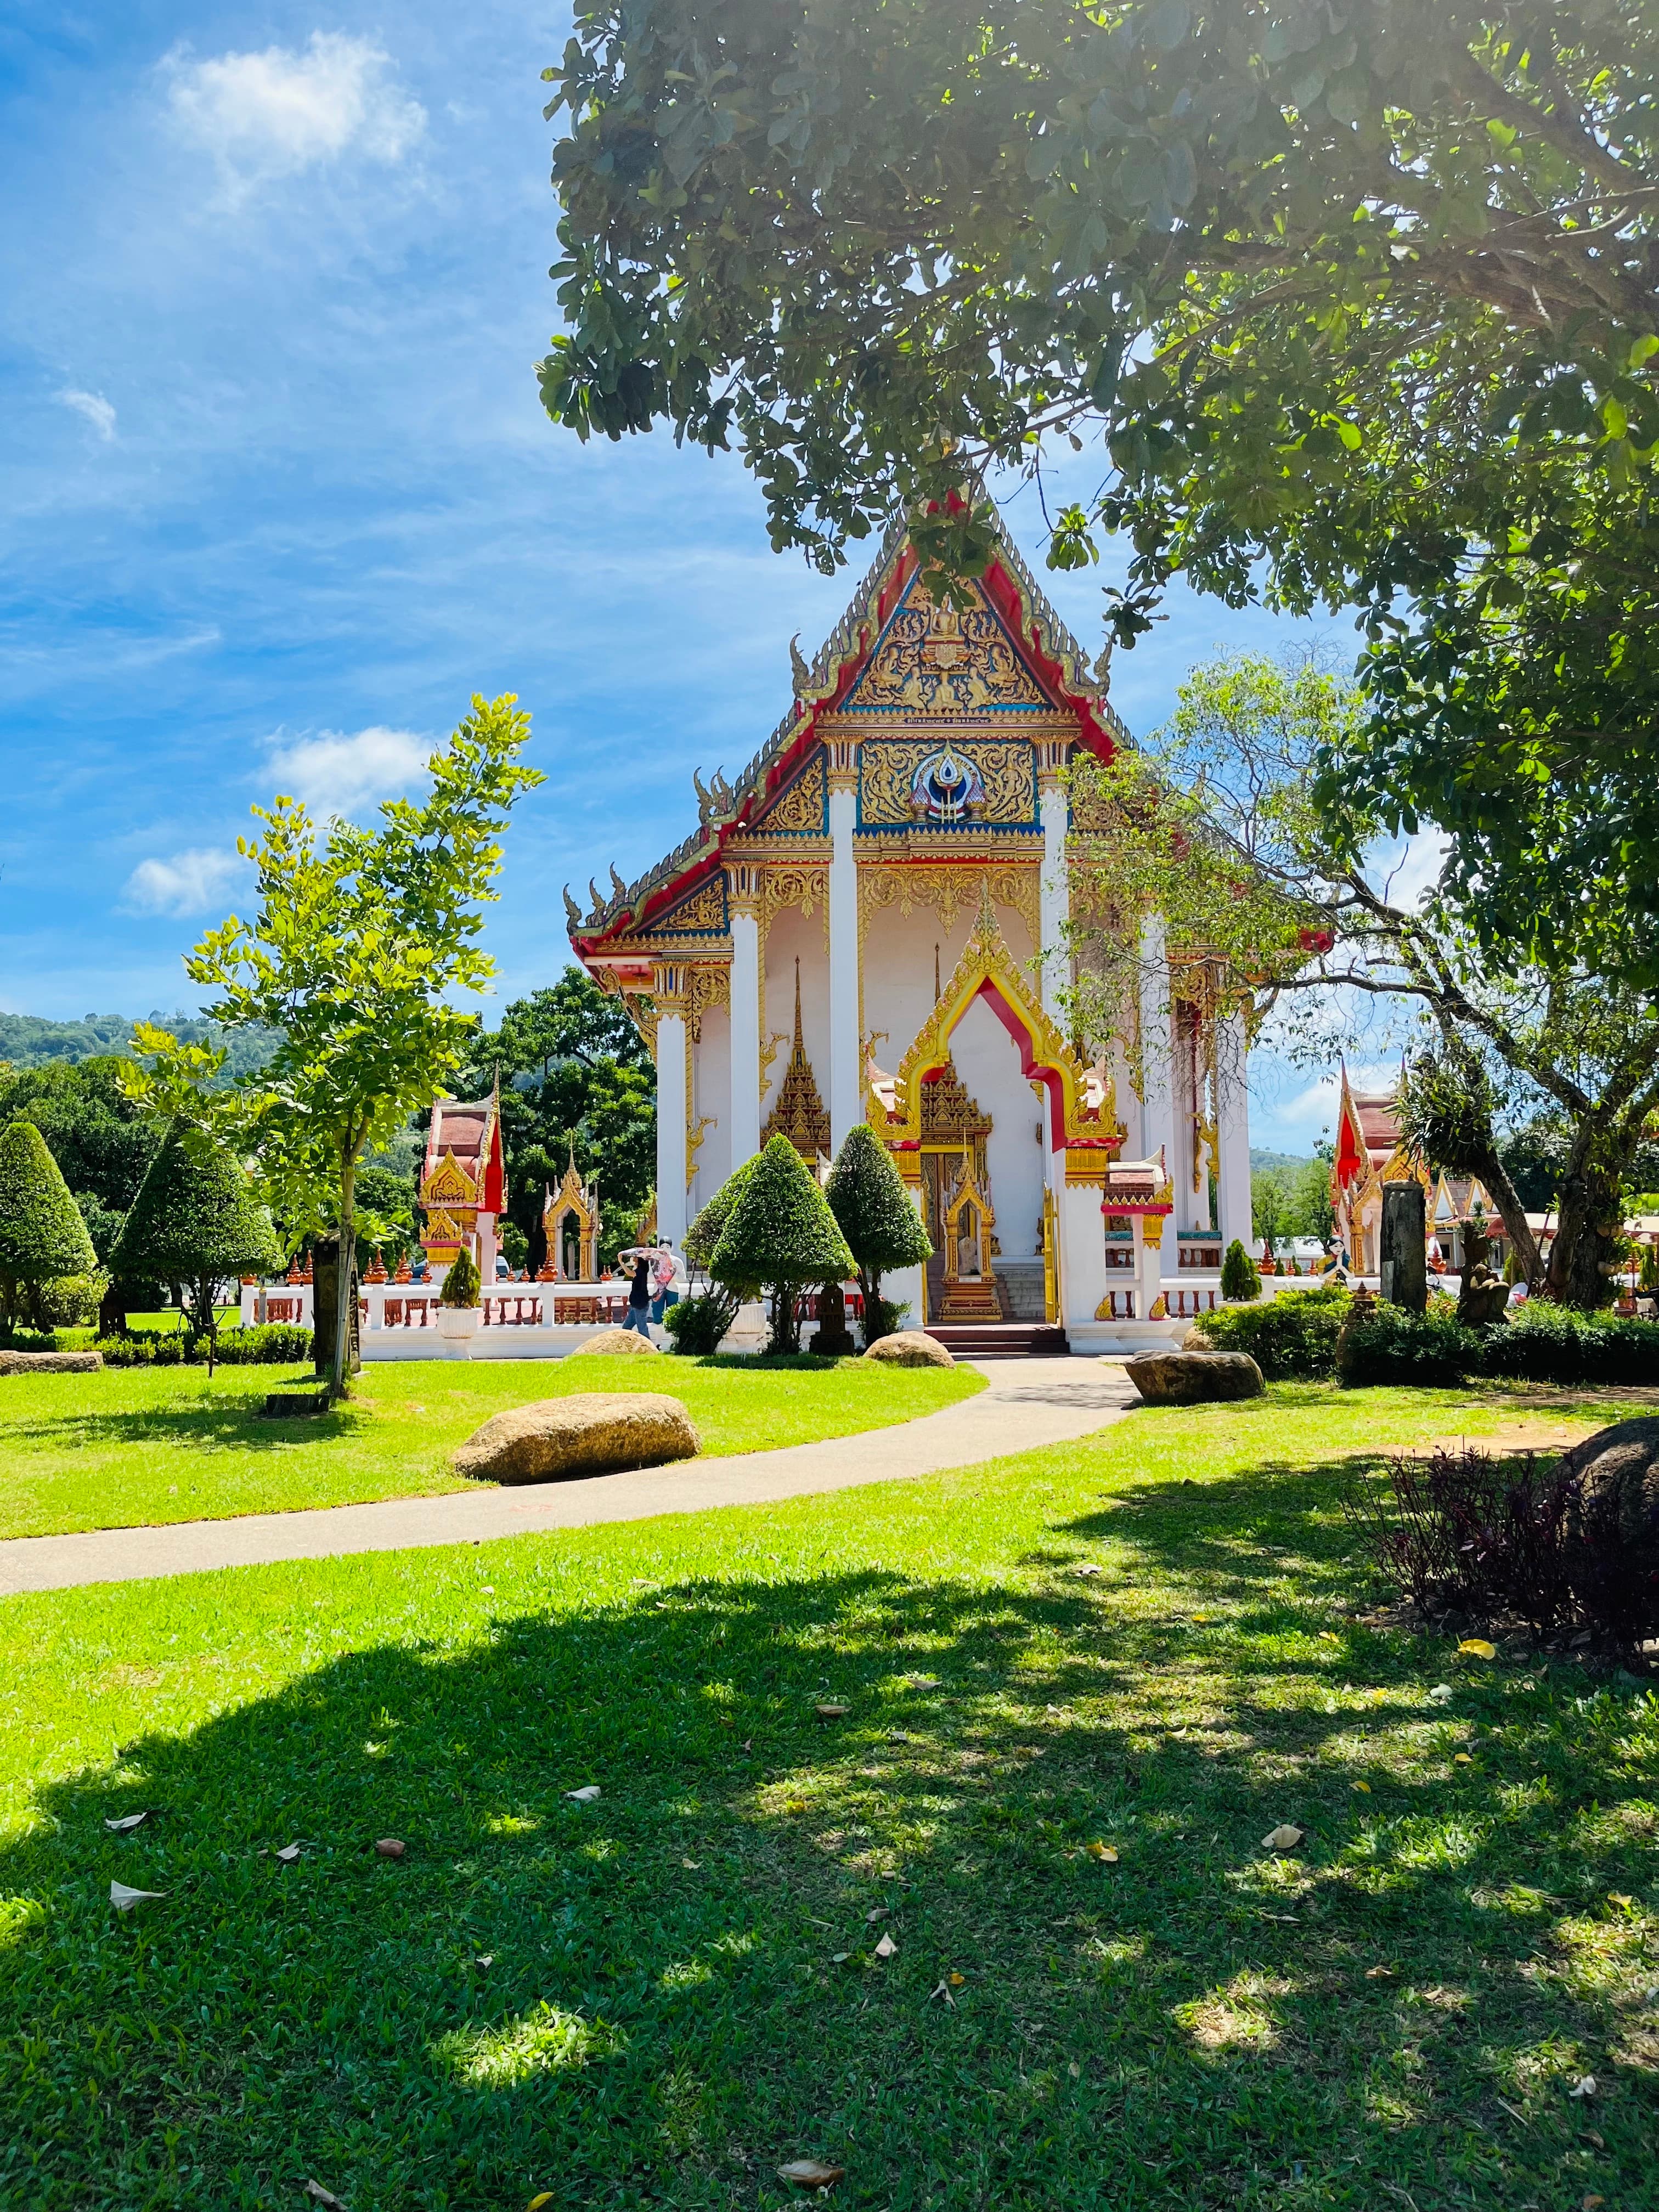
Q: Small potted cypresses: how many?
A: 2